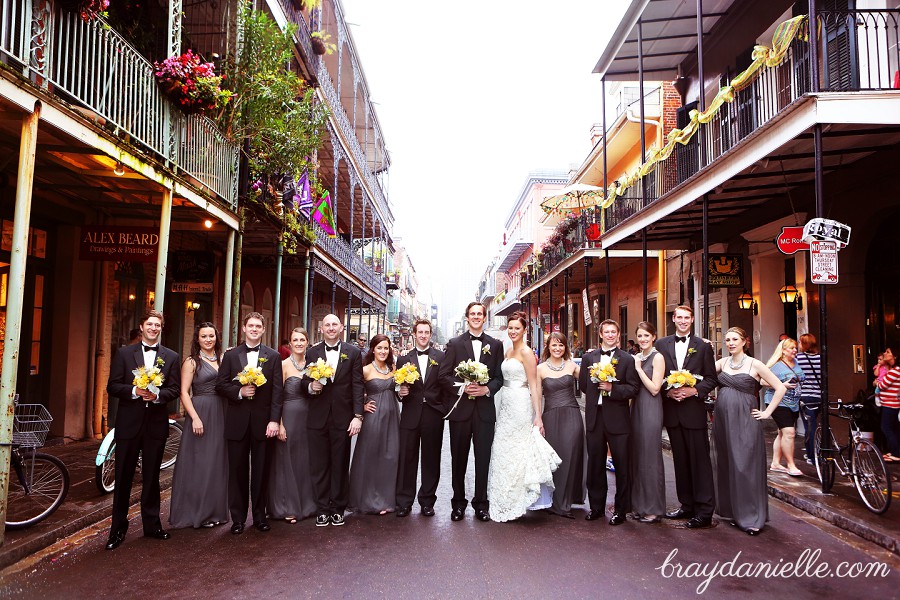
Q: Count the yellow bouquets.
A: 6